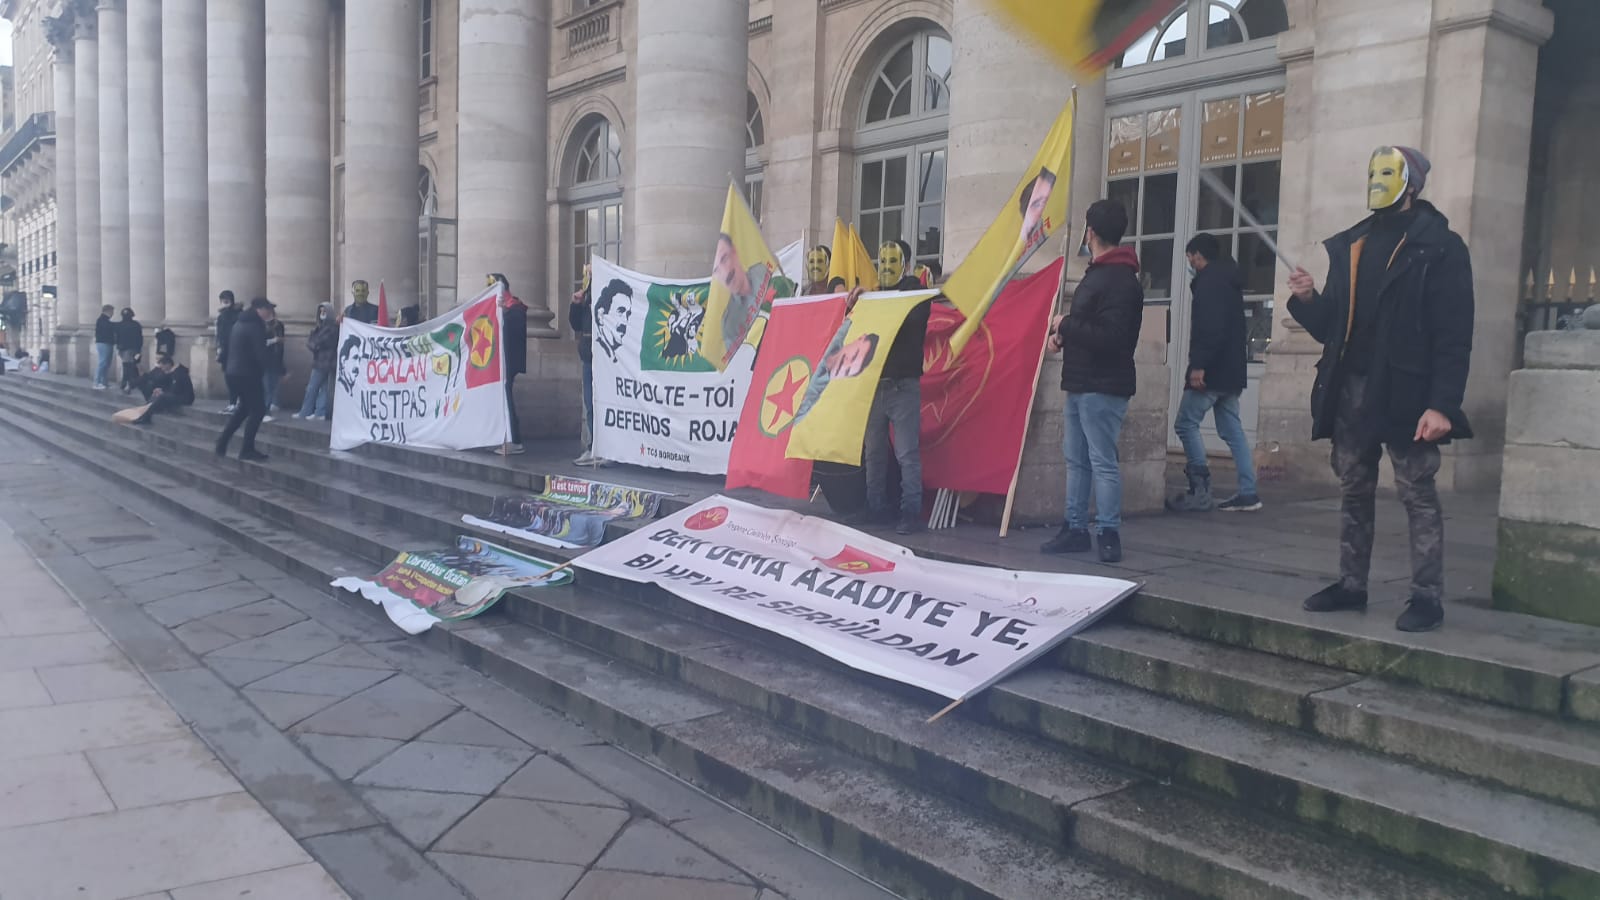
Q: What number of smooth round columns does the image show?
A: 11